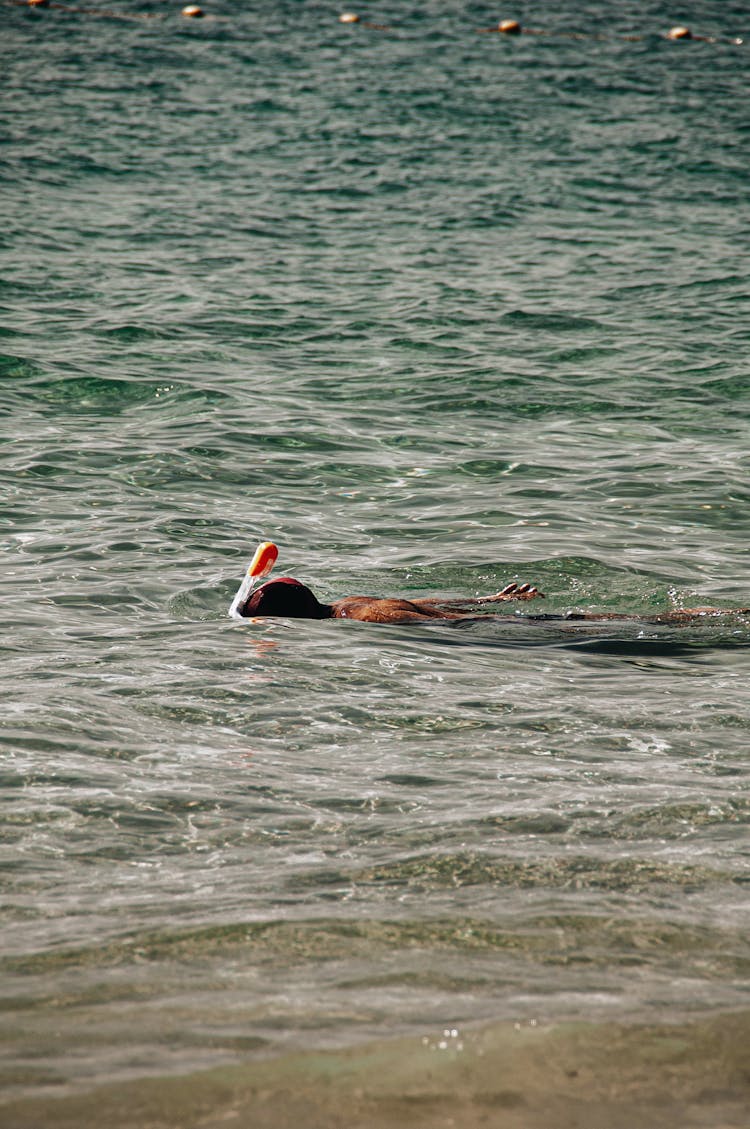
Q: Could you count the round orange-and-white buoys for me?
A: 5